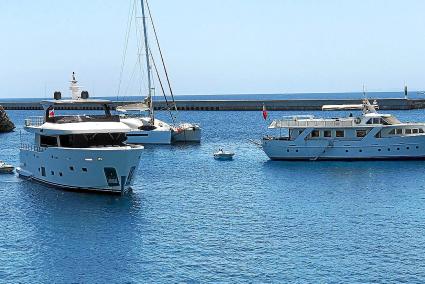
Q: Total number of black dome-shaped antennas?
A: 2